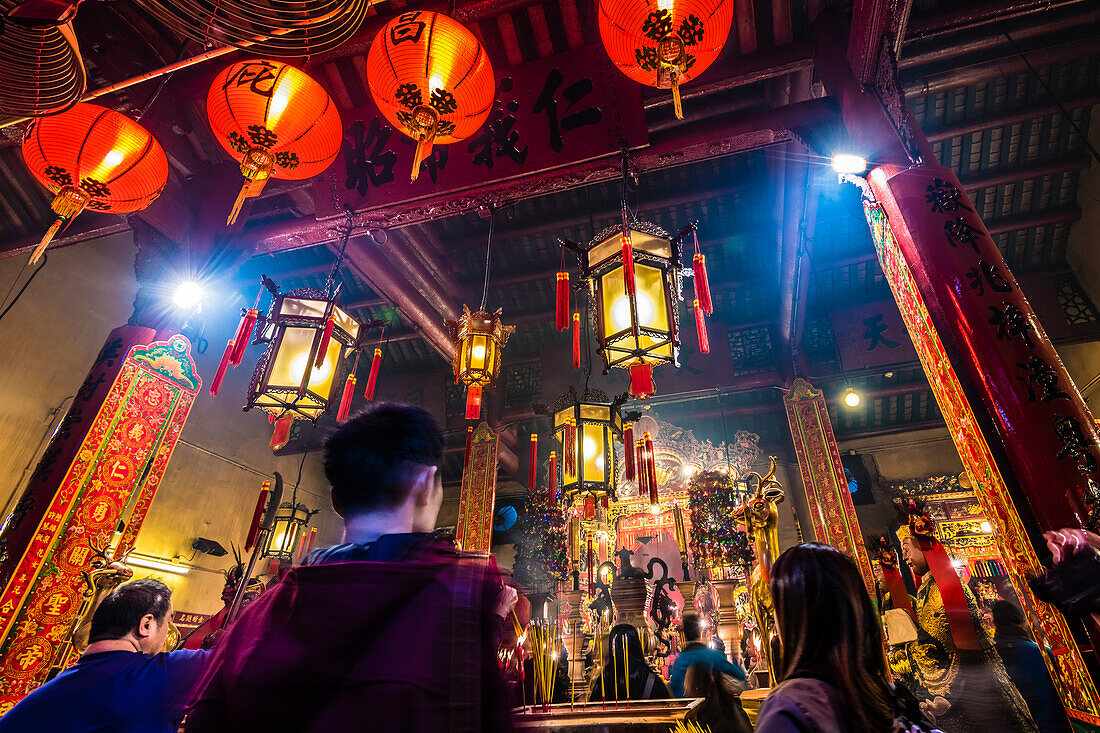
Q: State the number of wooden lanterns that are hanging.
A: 5